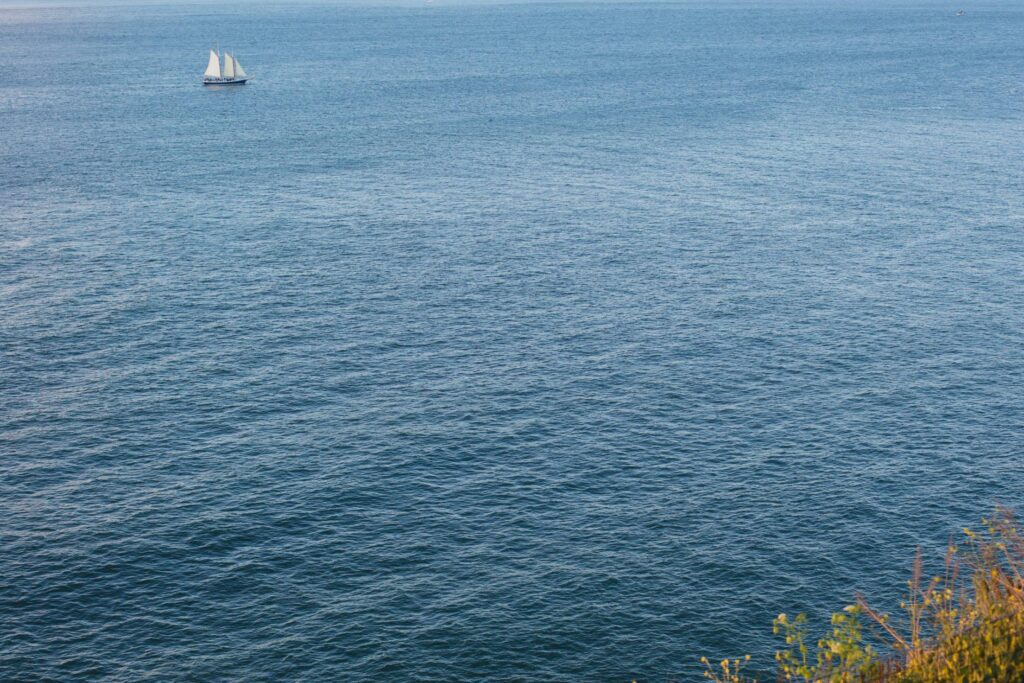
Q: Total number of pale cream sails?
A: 3